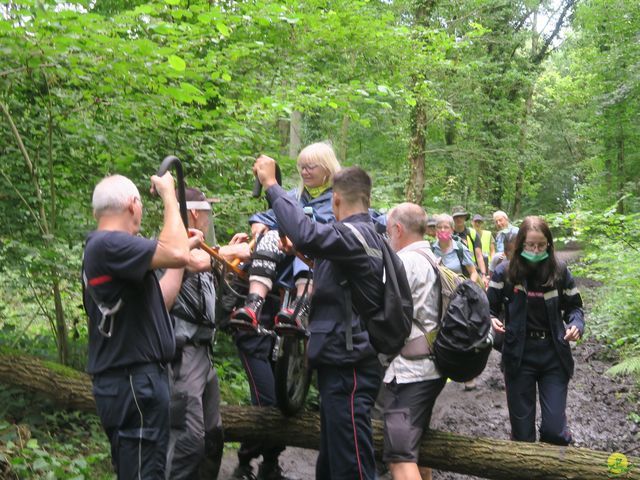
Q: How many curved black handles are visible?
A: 2